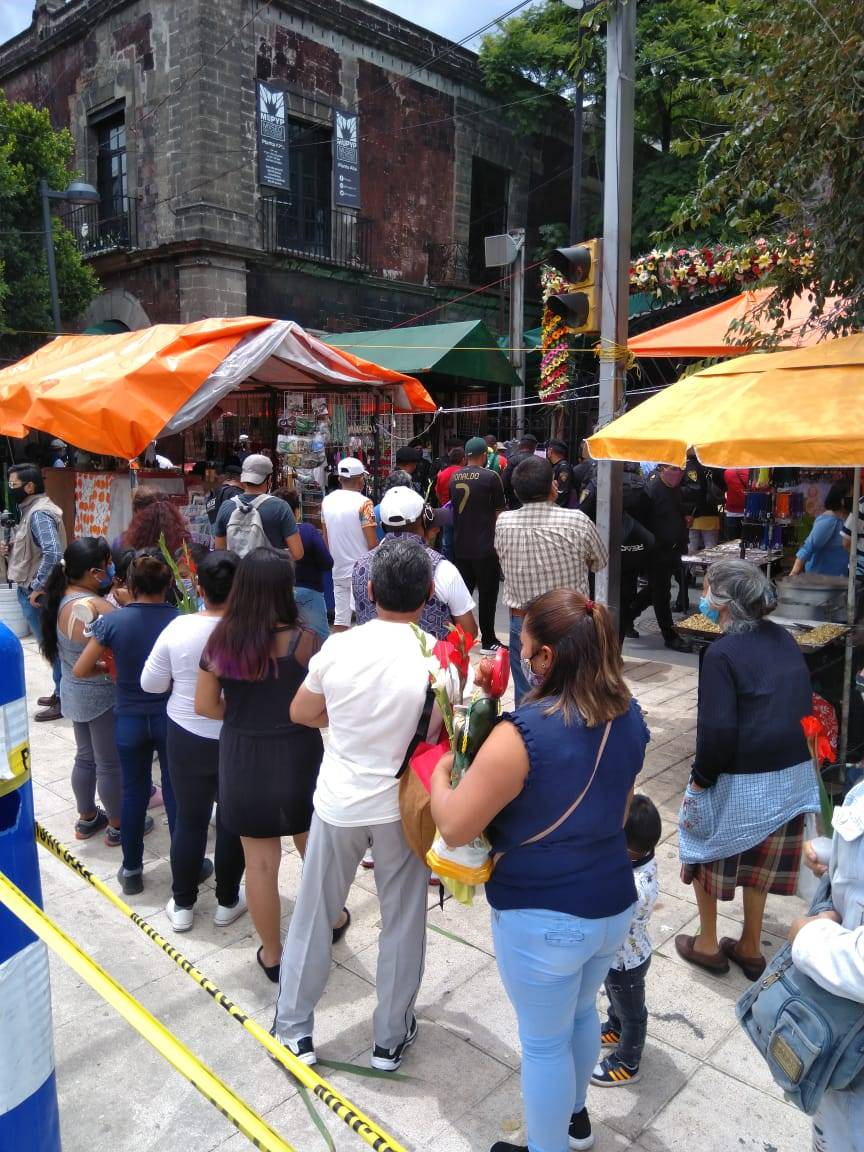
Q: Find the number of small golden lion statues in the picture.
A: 0